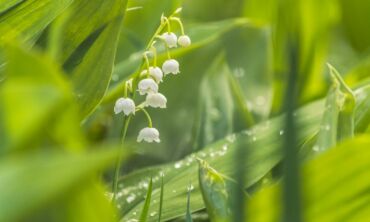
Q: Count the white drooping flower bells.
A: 8